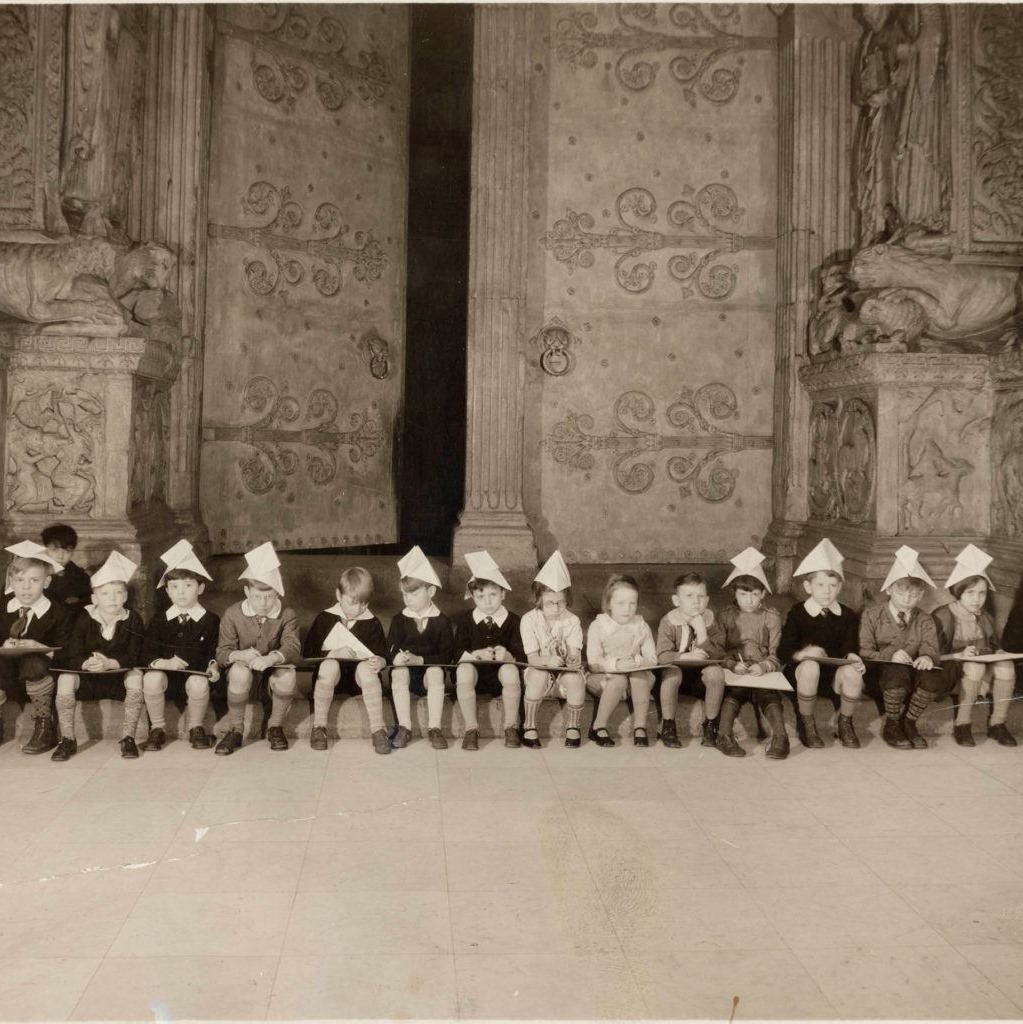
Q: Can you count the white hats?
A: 11